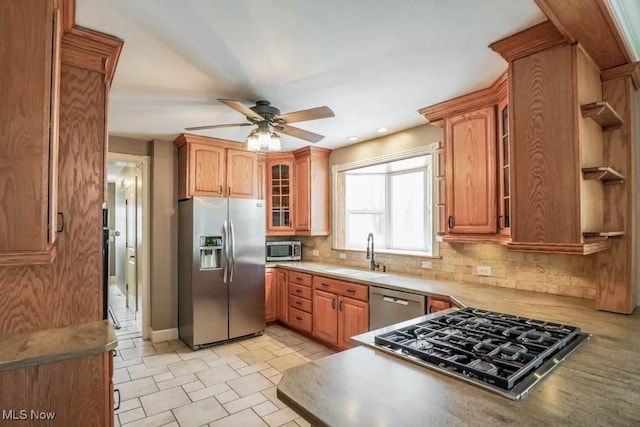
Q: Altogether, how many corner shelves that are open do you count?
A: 3